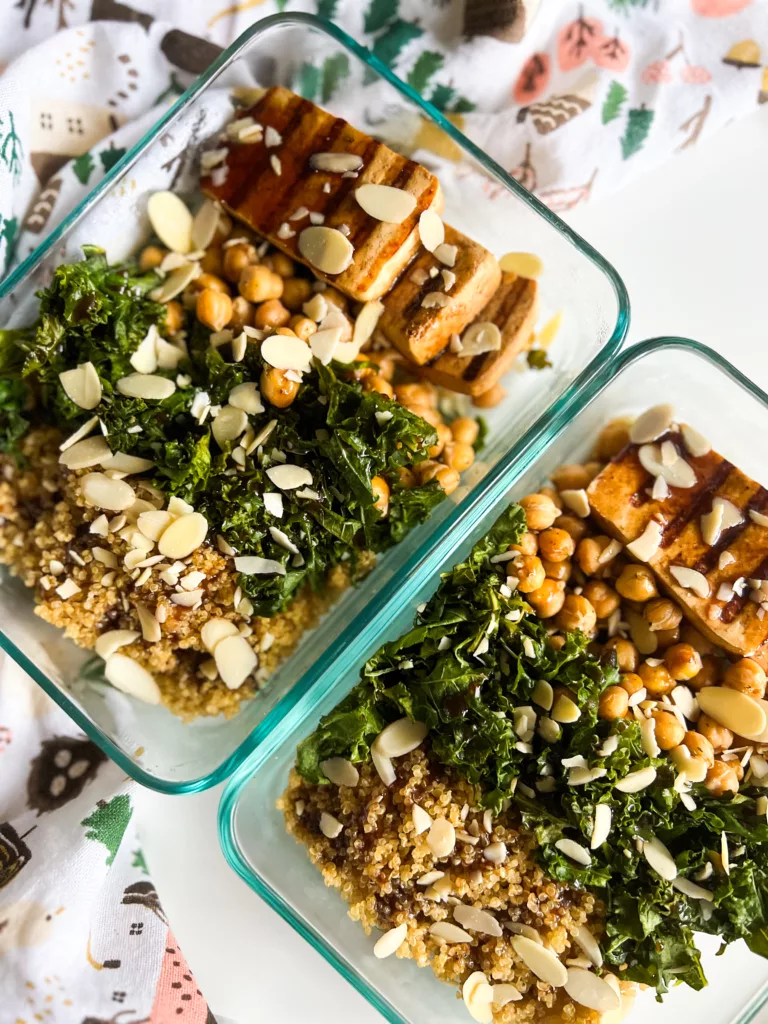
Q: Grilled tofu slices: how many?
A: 4